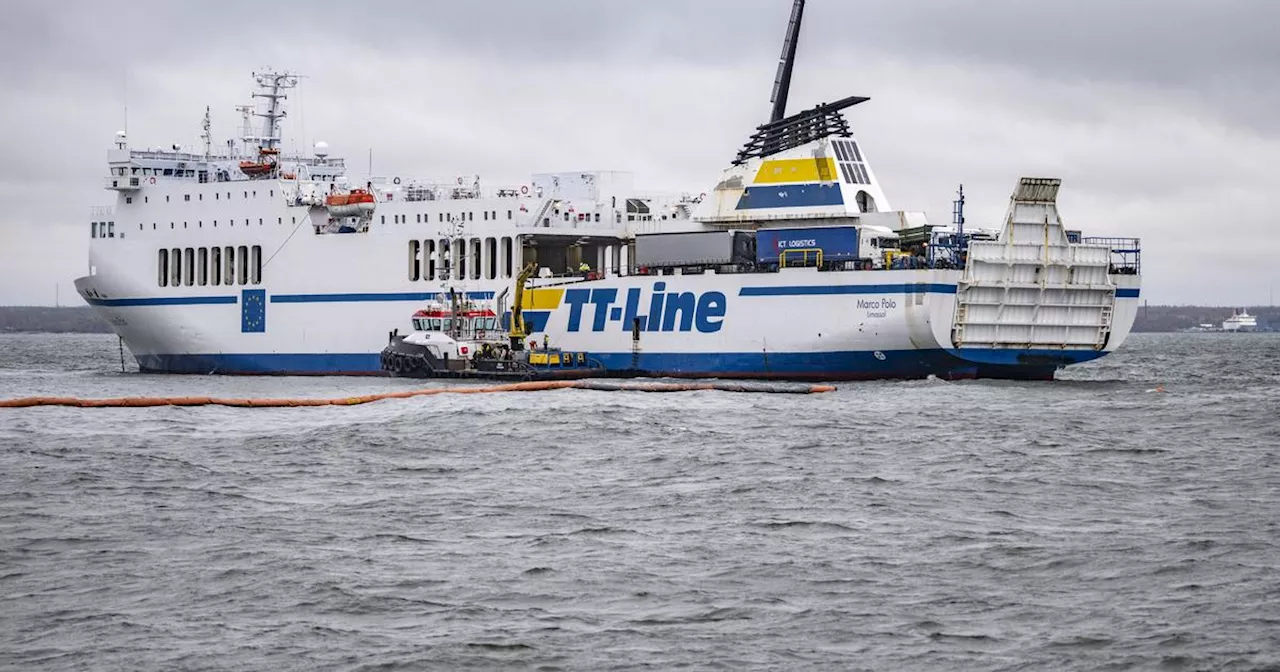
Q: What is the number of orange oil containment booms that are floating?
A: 1